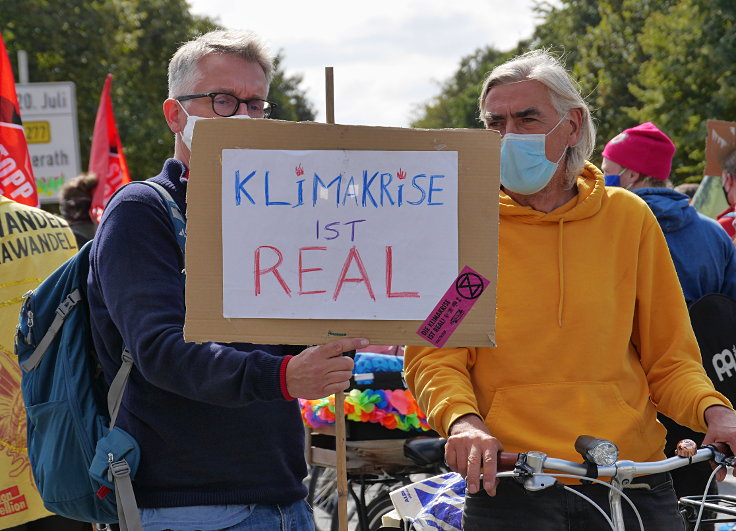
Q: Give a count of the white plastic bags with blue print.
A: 1